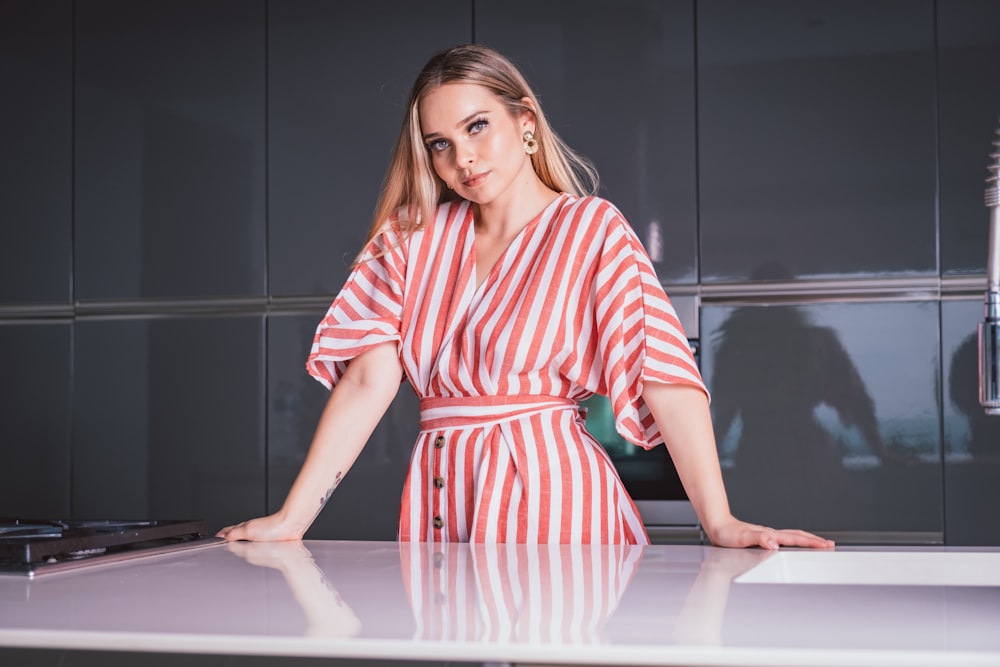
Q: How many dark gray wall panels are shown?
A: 11